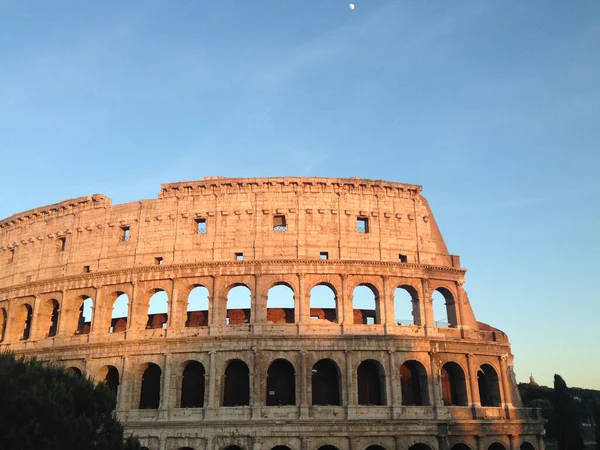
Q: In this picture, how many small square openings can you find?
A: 11